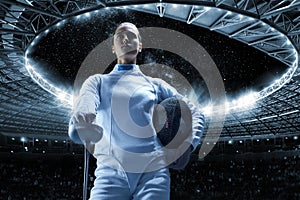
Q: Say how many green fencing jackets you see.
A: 0